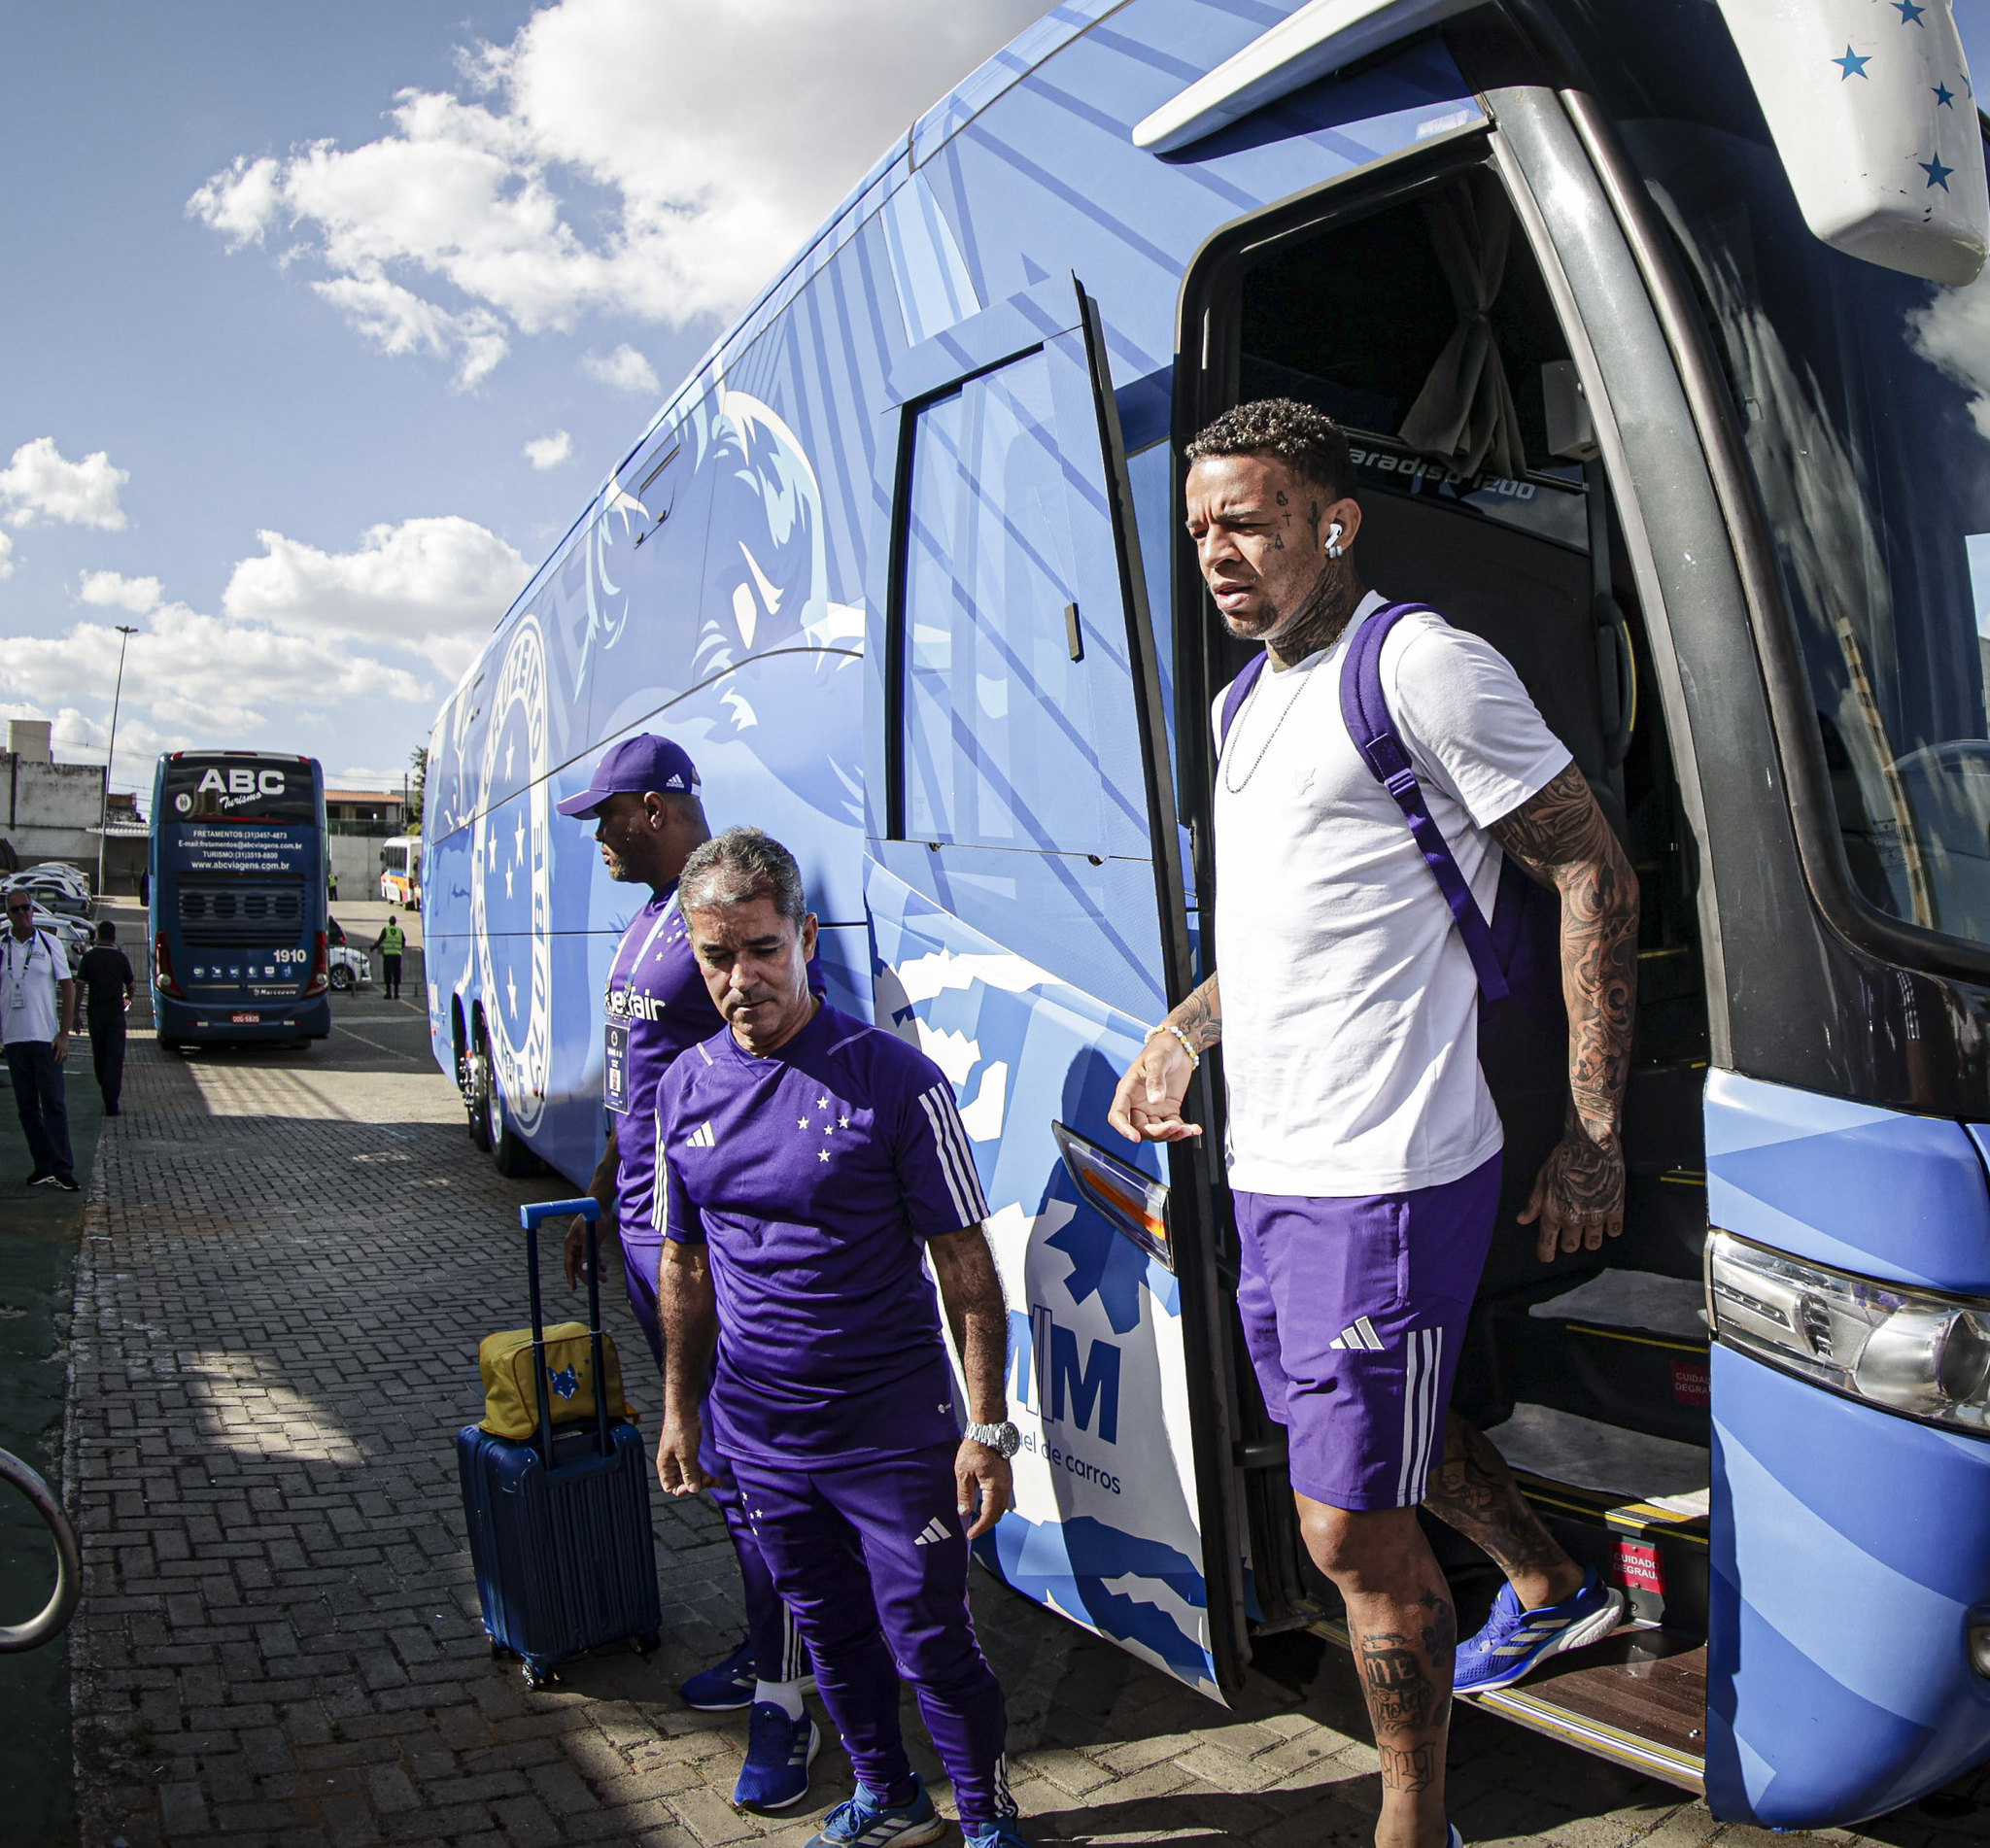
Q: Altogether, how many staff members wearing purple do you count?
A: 2